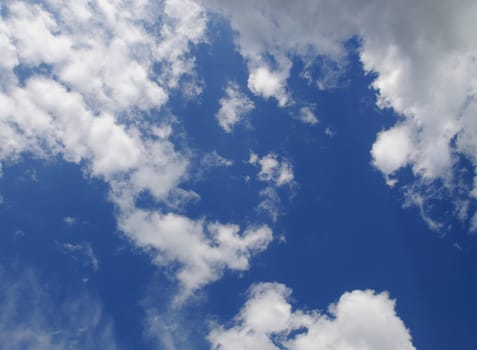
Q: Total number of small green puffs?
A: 0